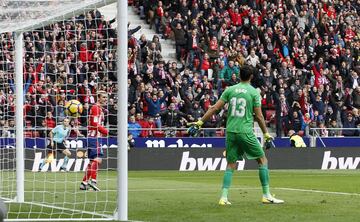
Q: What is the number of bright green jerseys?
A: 1